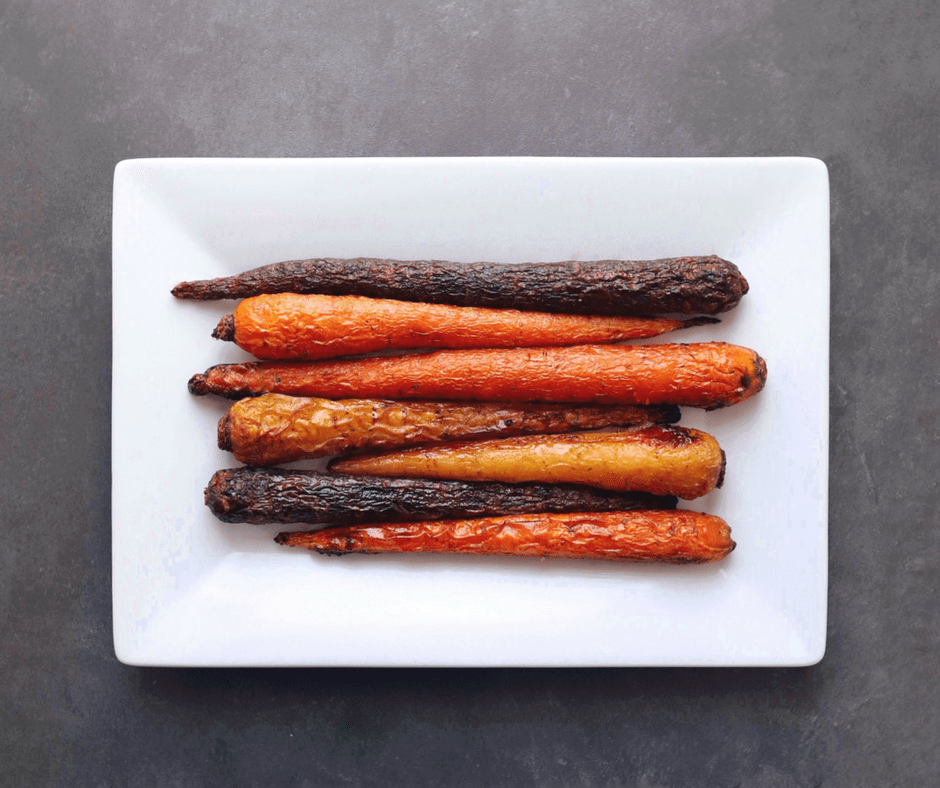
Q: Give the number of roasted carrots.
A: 7